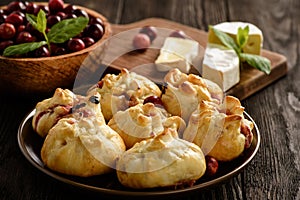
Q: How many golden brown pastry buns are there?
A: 7